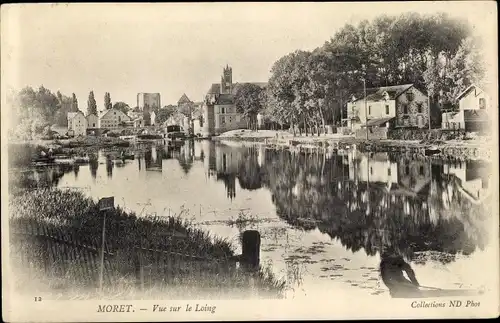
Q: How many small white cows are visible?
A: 0